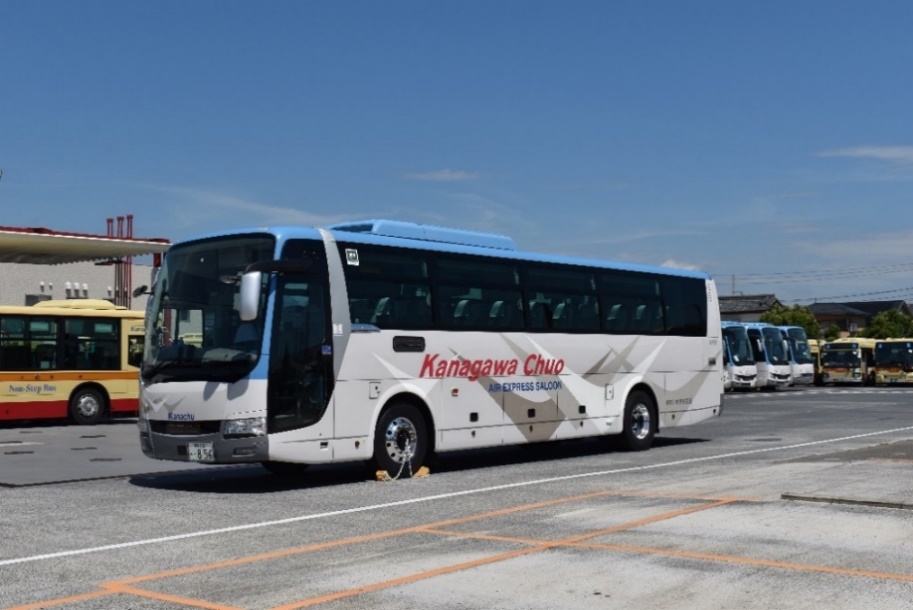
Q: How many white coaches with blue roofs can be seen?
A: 4